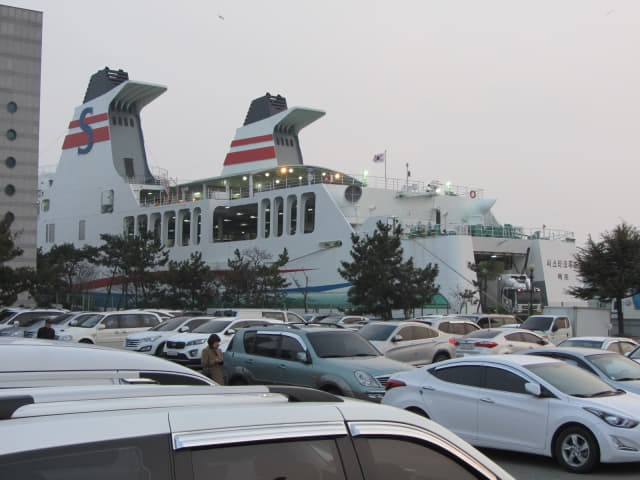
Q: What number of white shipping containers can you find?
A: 1